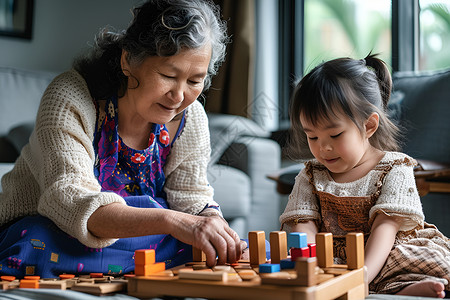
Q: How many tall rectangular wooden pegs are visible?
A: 4